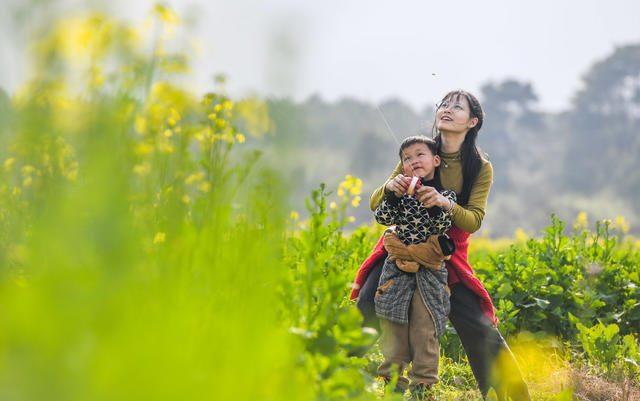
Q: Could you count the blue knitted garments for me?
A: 0